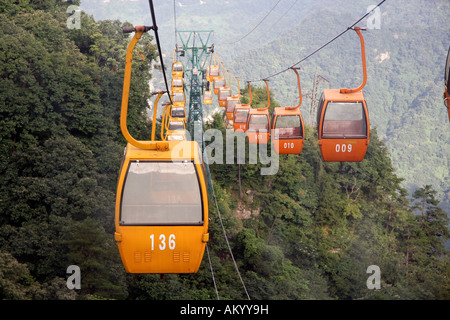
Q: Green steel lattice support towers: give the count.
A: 1